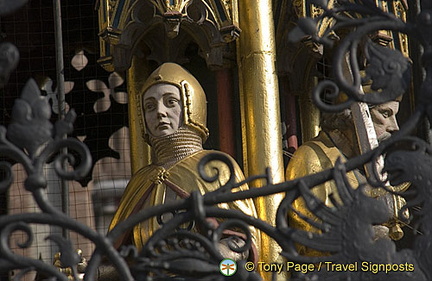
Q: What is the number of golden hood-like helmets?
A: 1